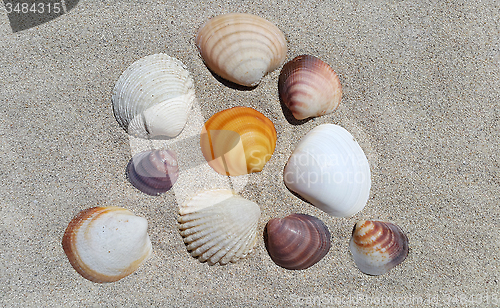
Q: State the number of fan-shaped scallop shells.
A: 1